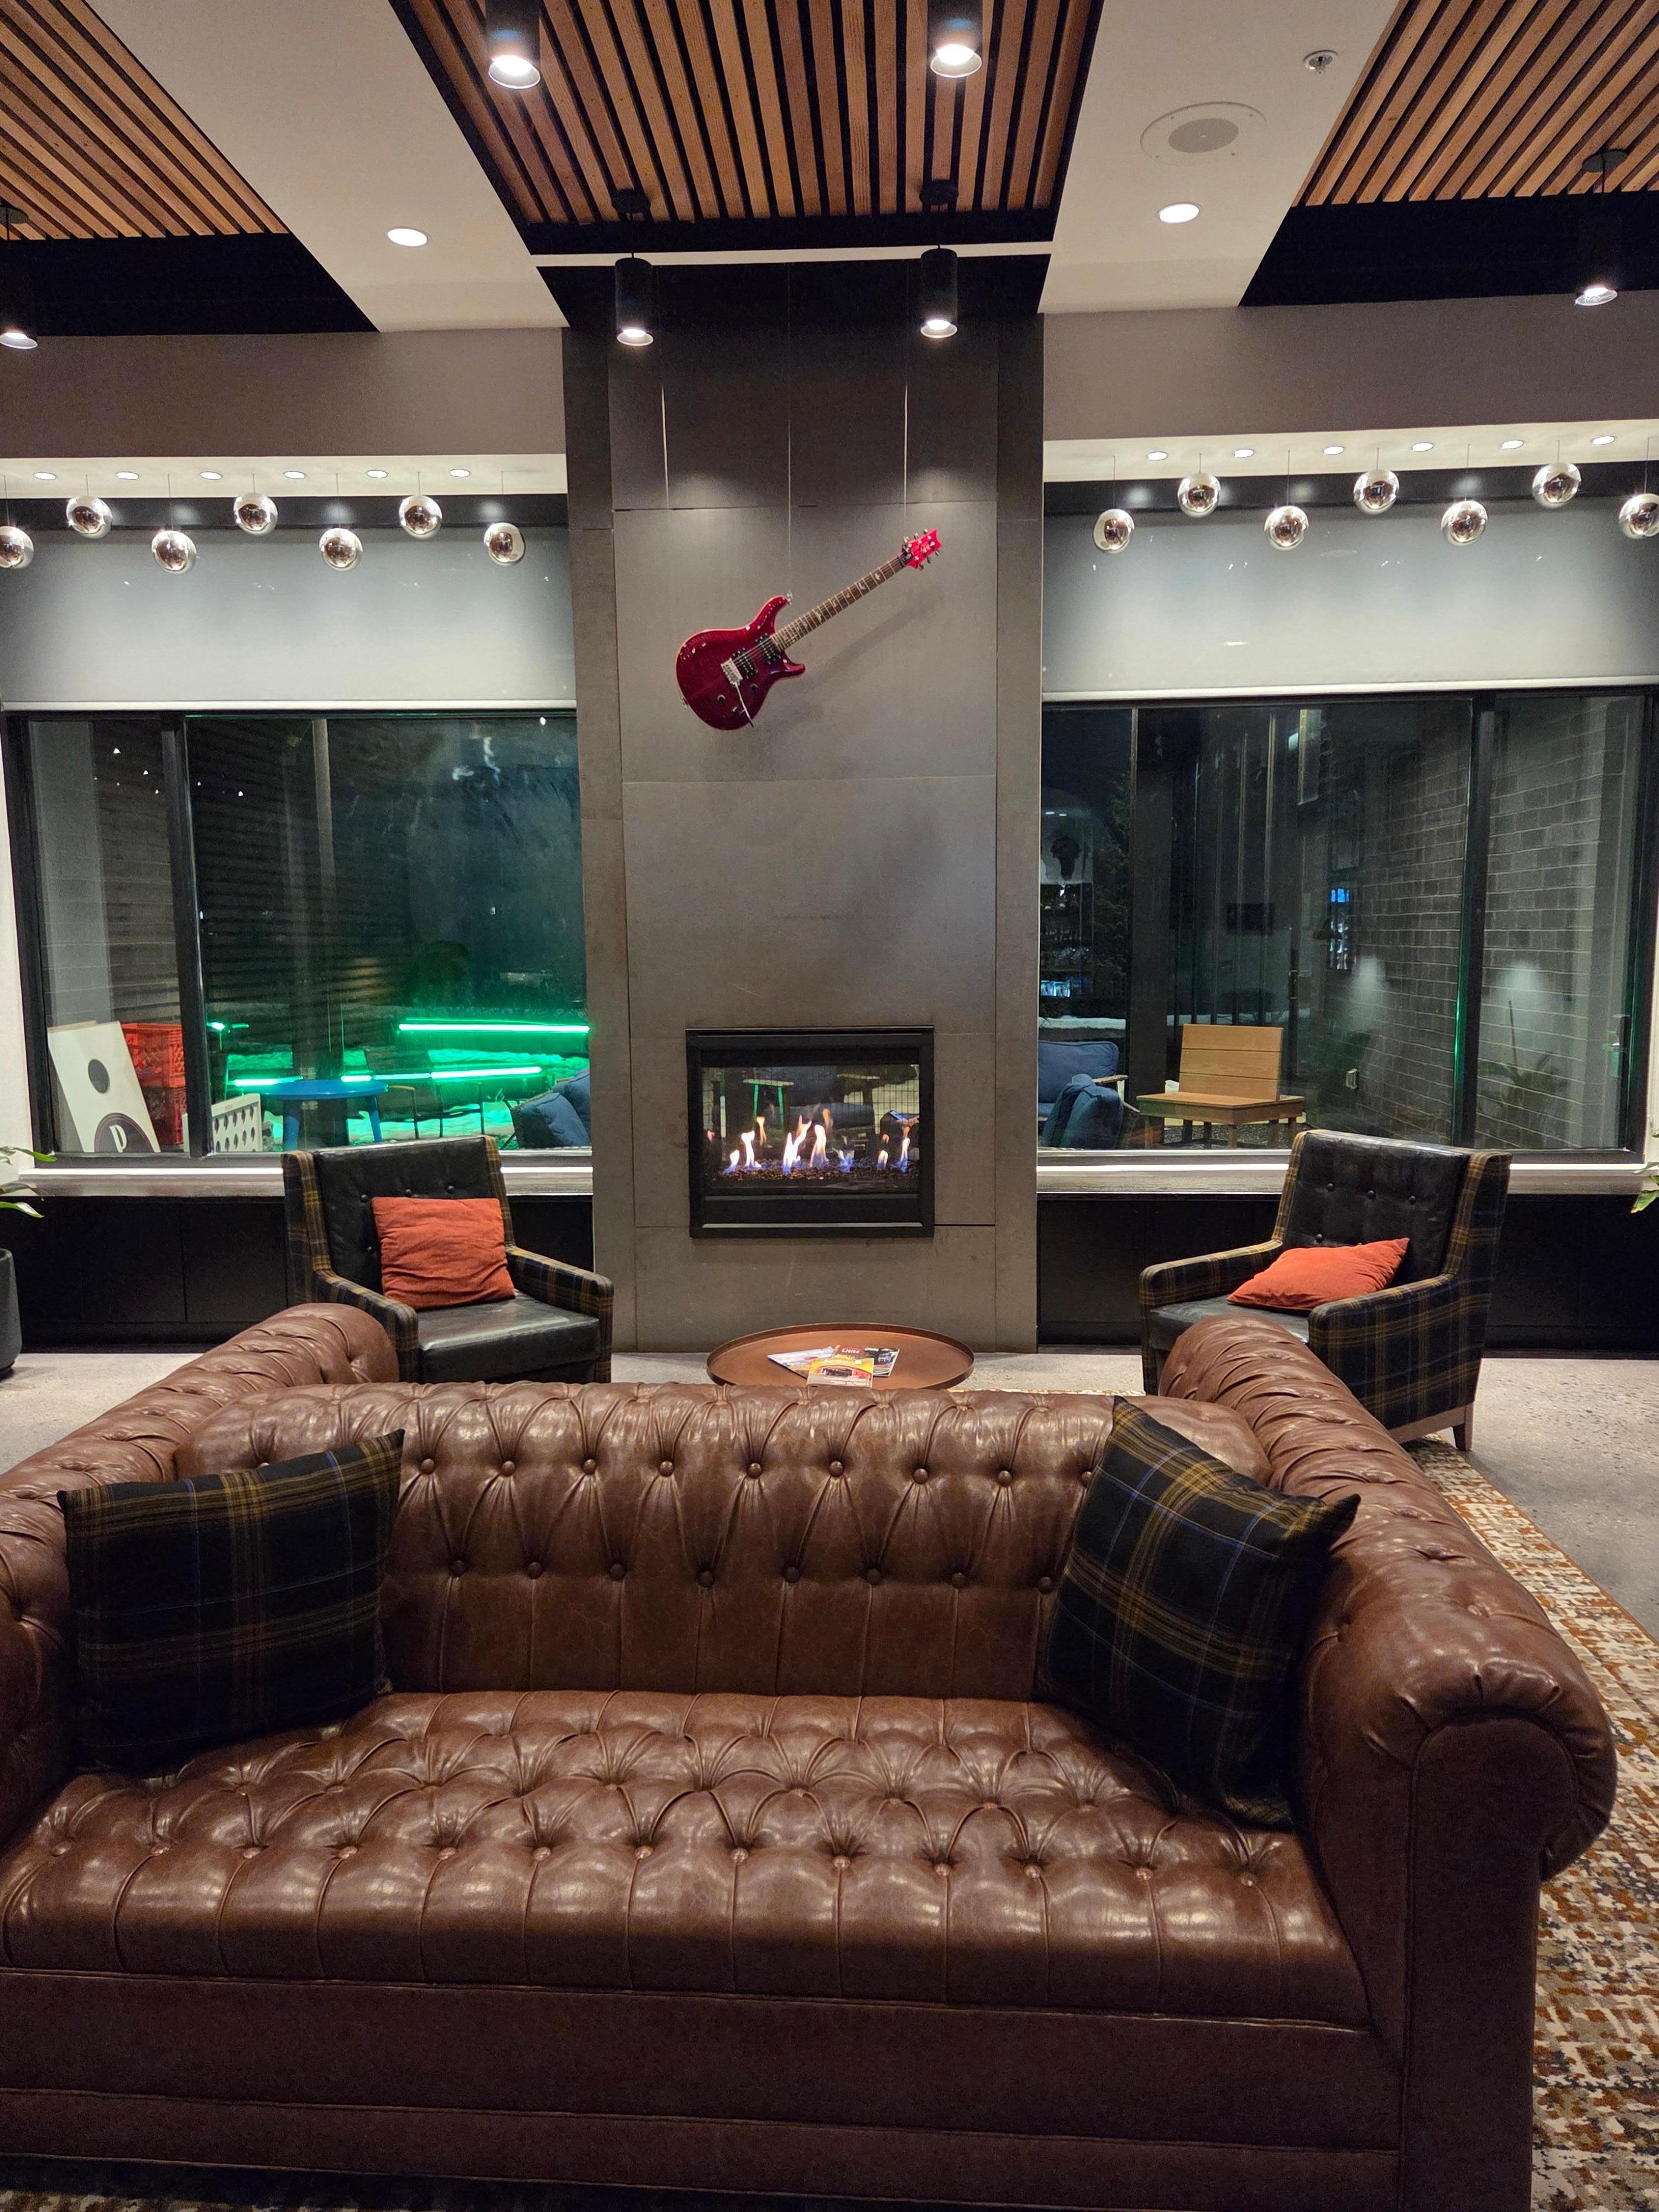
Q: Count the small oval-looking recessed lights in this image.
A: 14